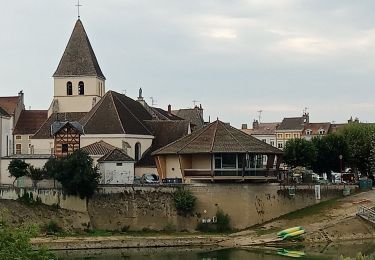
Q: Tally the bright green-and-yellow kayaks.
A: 2